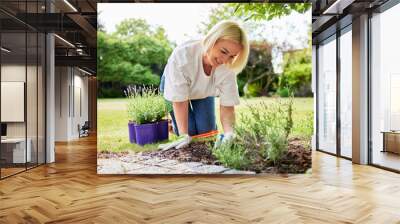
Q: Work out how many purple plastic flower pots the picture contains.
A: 3